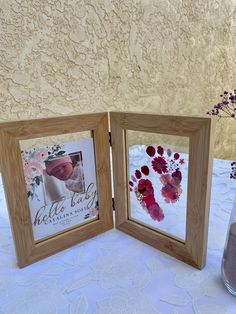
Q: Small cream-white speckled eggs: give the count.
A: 0